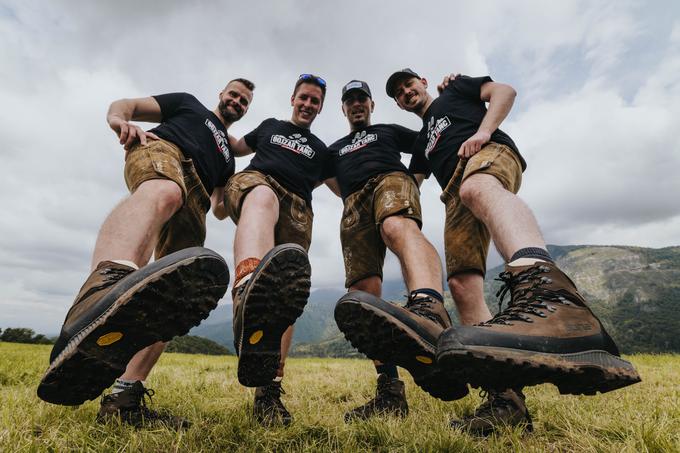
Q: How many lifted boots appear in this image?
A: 4